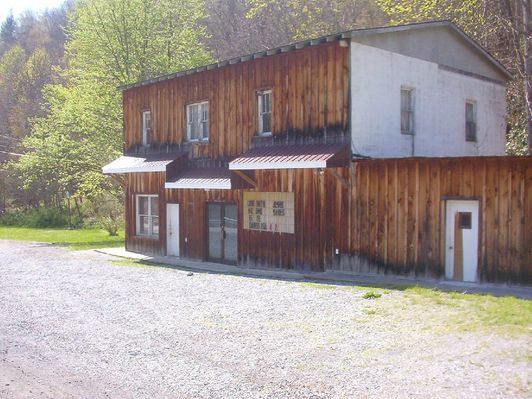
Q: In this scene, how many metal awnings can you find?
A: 3